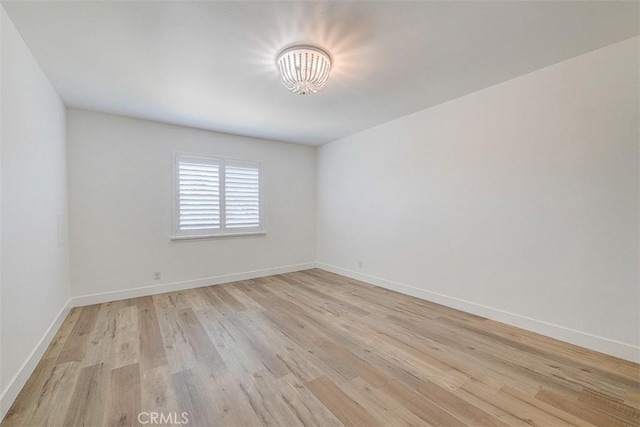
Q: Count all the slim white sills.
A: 1